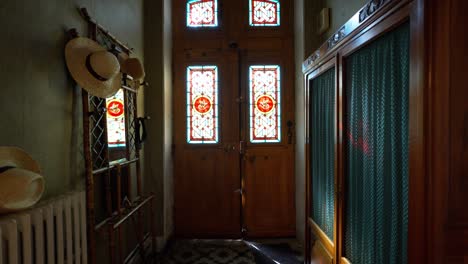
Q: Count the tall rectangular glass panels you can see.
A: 2